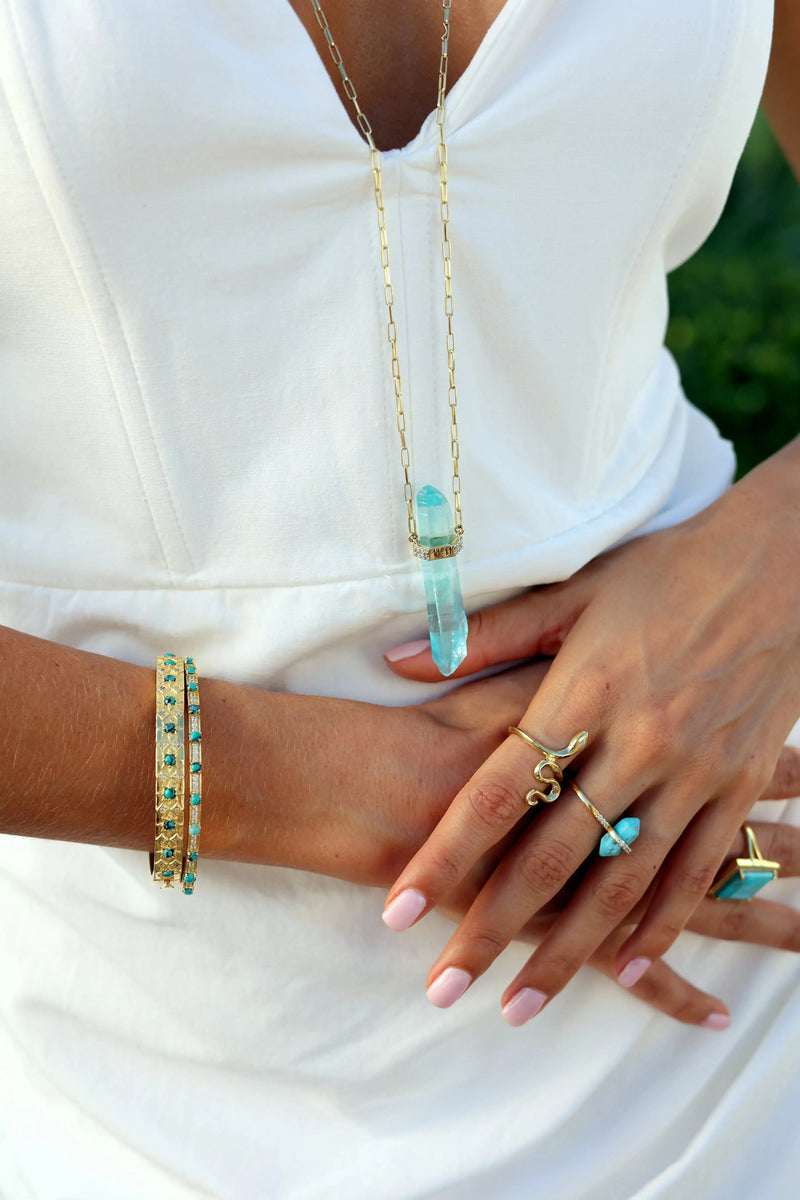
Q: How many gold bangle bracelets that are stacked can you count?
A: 2